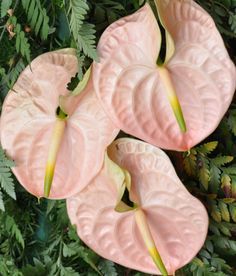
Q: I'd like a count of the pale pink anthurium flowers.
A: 3